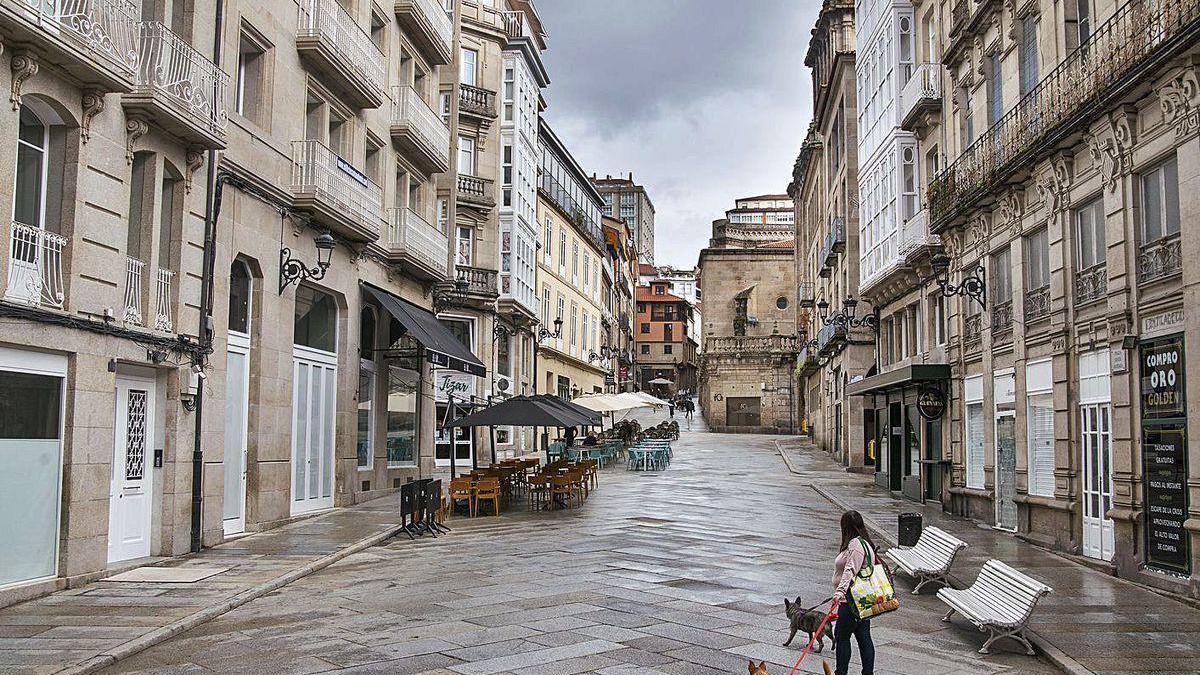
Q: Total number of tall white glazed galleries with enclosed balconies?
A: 2